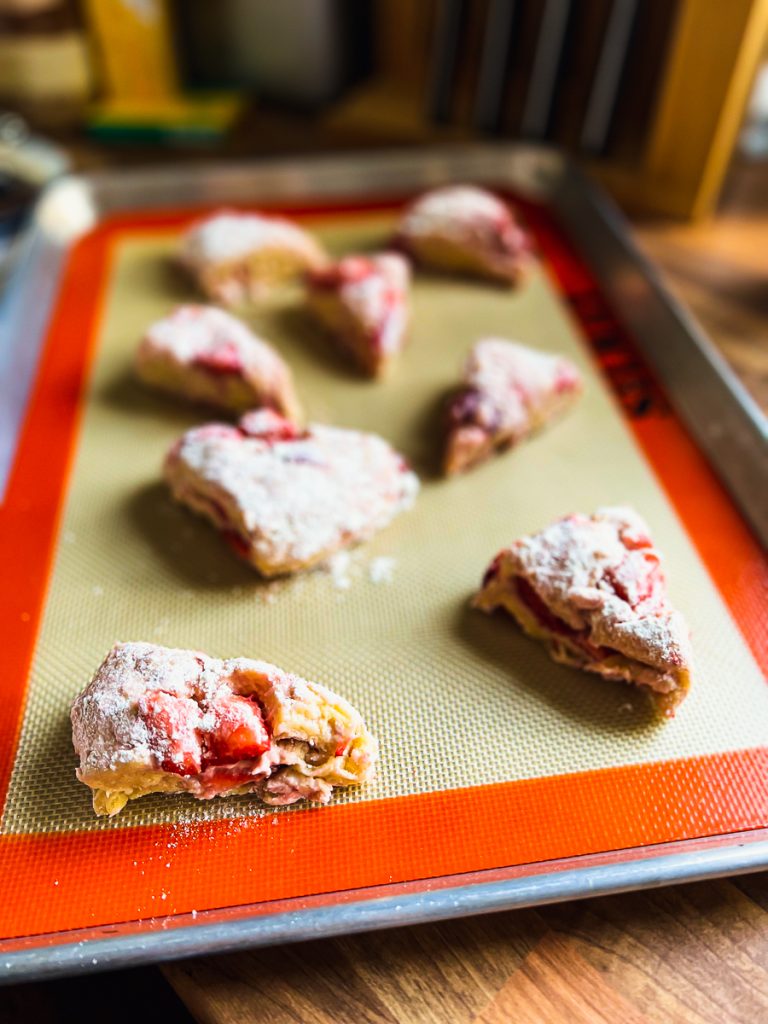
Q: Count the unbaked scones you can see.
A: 8